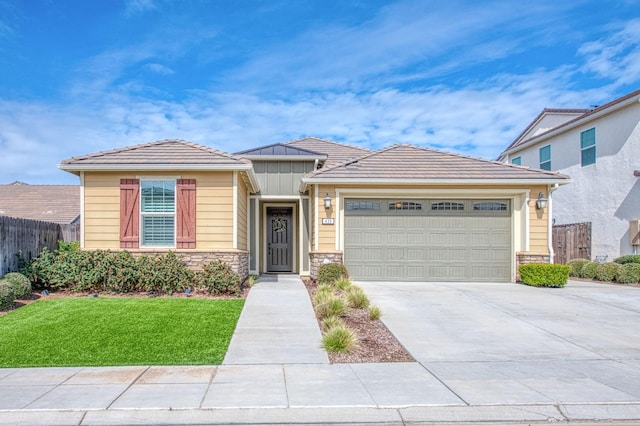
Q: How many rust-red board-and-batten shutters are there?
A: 2